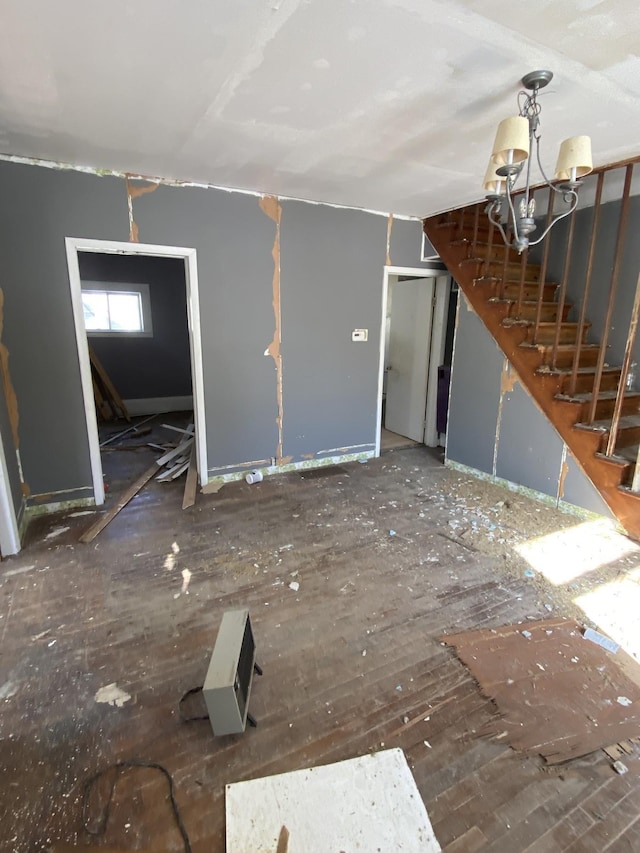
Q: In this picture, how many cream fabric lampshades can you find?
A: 3